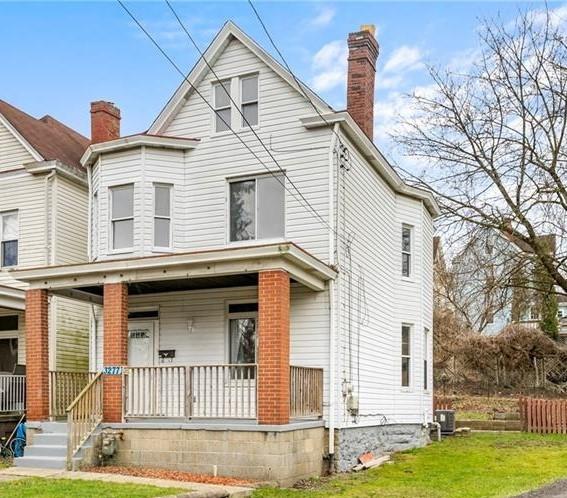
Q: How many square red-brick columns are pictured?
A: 3